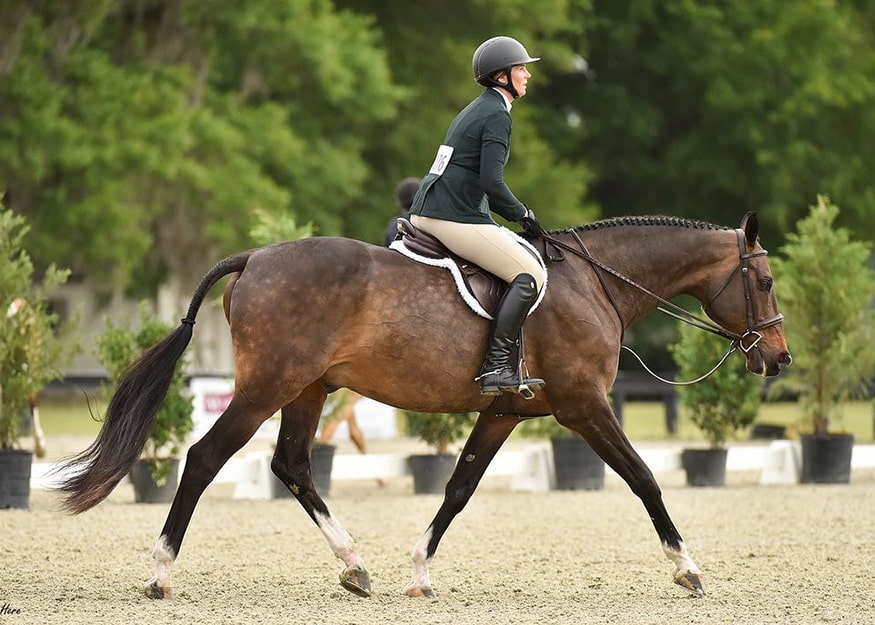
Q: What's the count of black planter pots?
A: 7